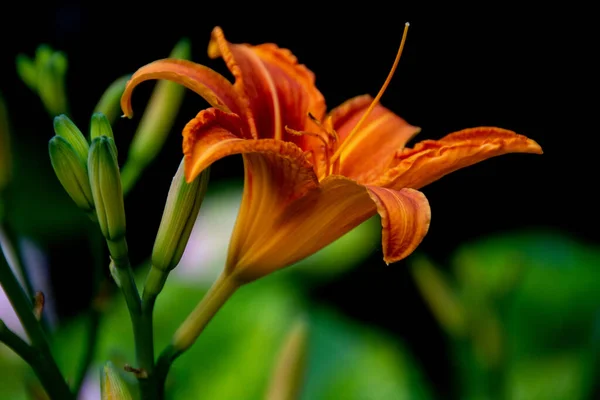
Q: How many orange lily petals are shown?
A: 6